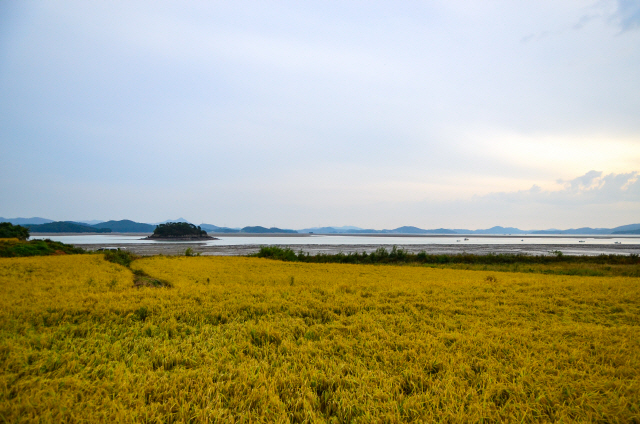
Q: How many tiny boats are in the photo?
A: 5